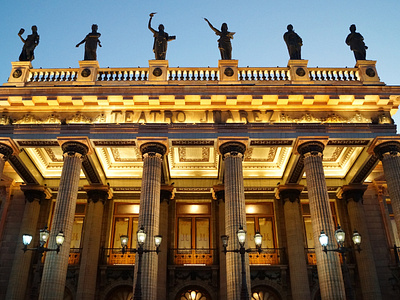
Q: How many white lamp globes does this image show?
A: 12